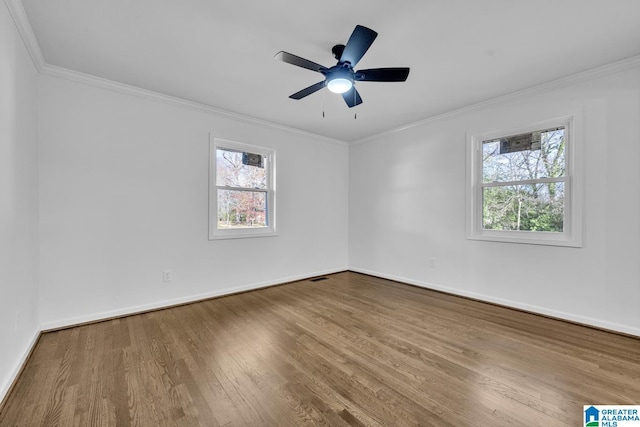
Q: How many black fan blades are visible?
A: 5